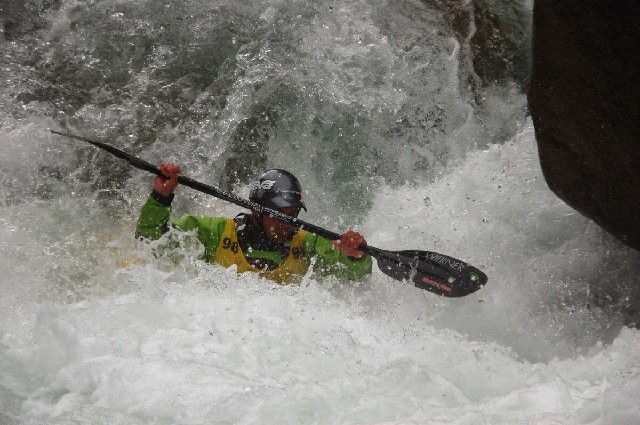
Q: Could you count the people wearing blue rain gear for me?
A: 0